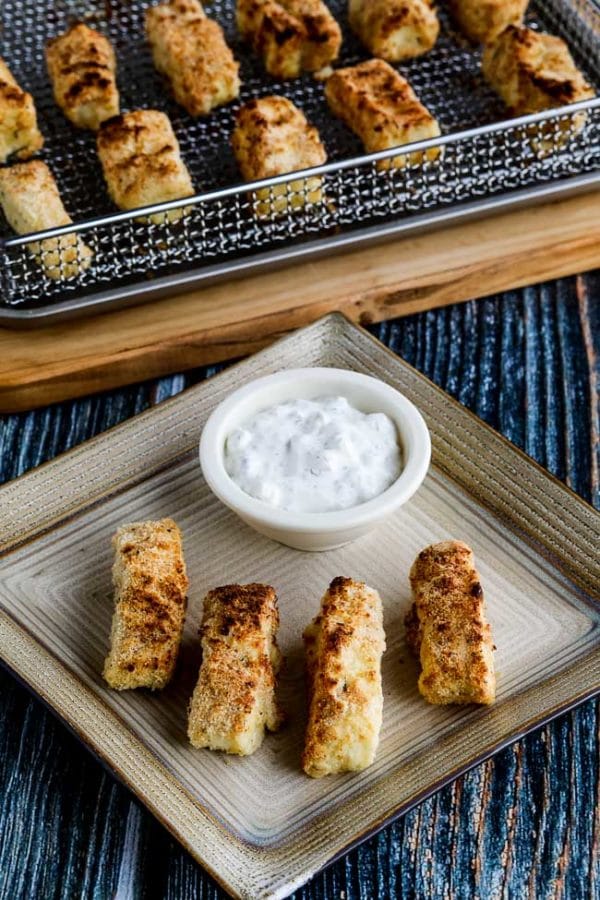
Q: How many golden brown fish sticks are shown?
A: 15